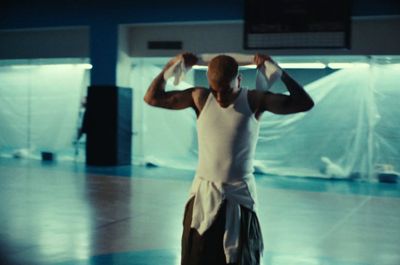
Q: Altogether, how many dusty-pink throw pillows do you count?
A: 0